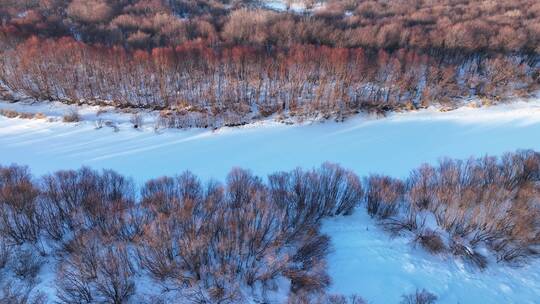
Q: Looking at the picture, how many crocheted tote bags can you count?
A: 0